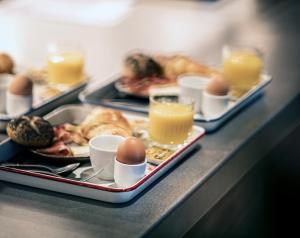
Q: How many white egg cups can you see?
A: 3